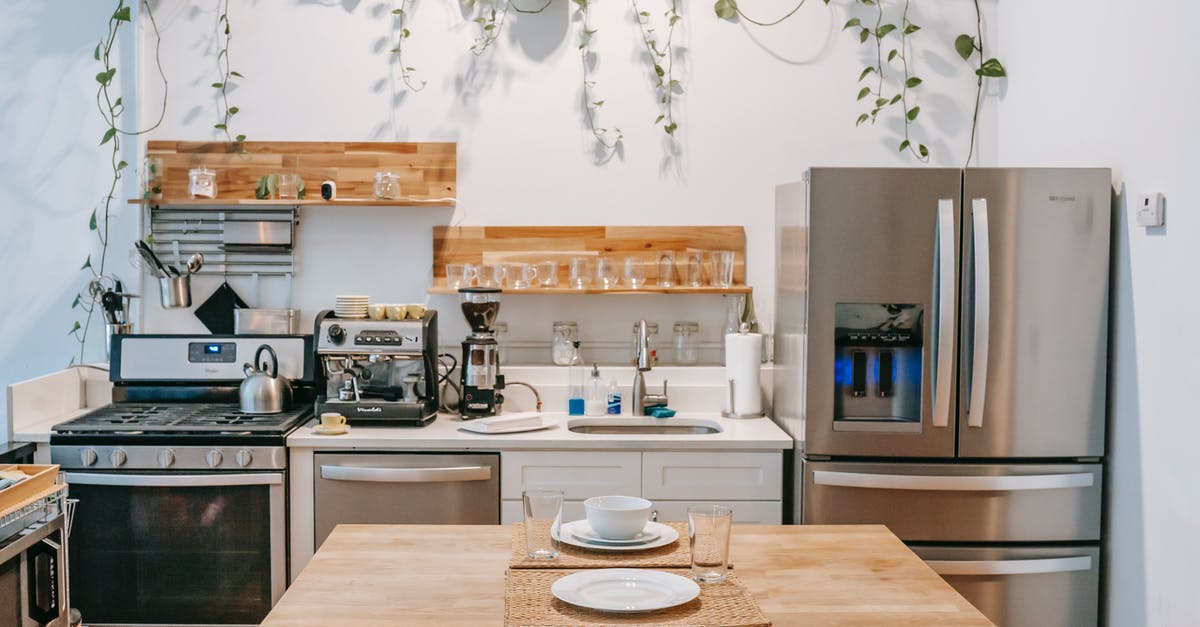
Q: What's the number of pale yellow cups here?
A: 4